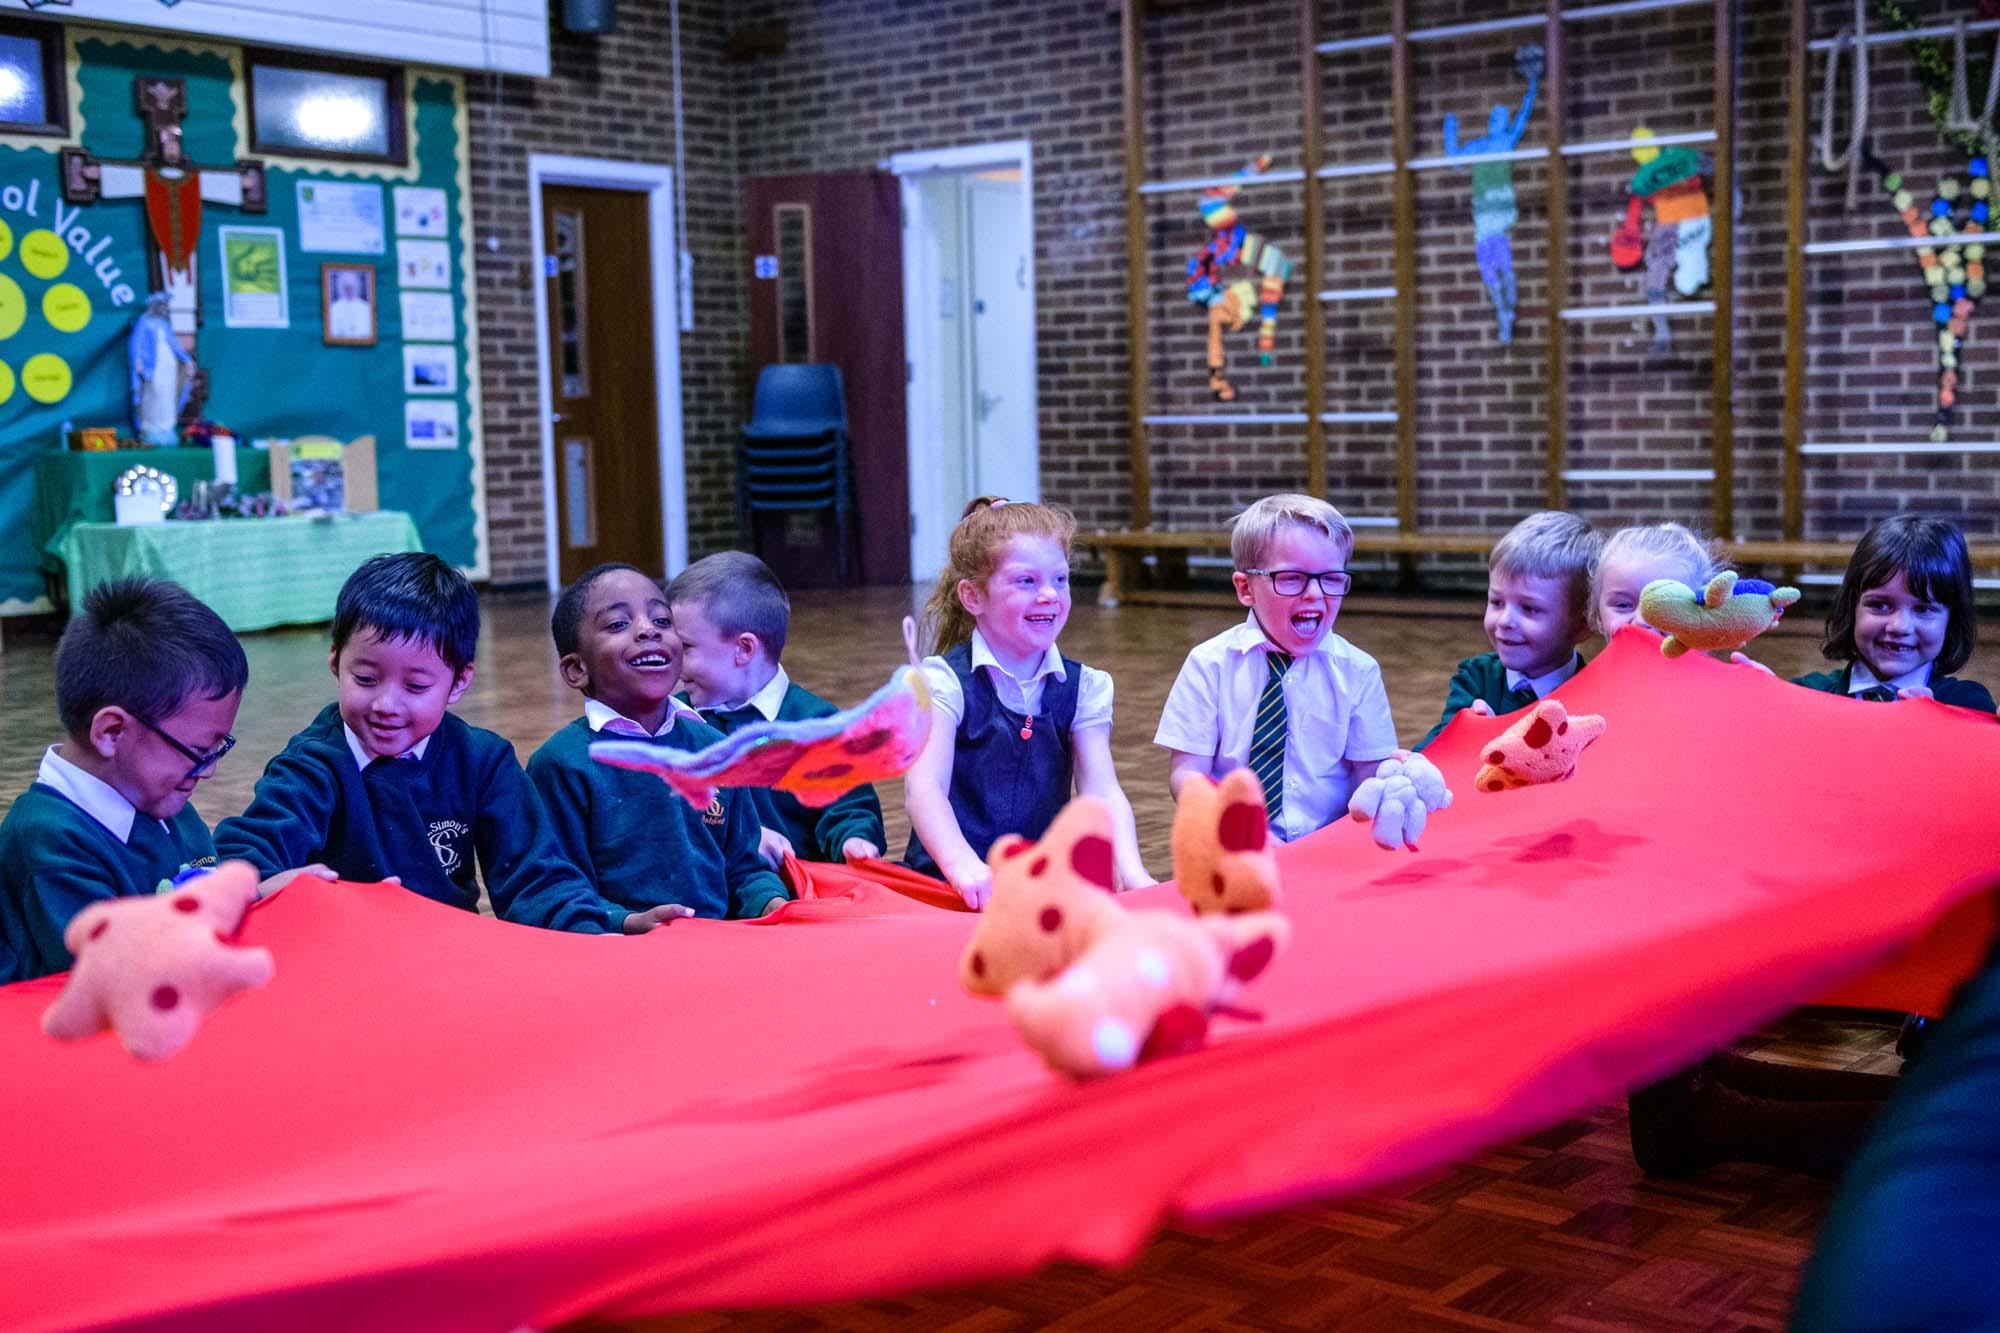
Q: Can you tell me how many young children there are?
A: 9